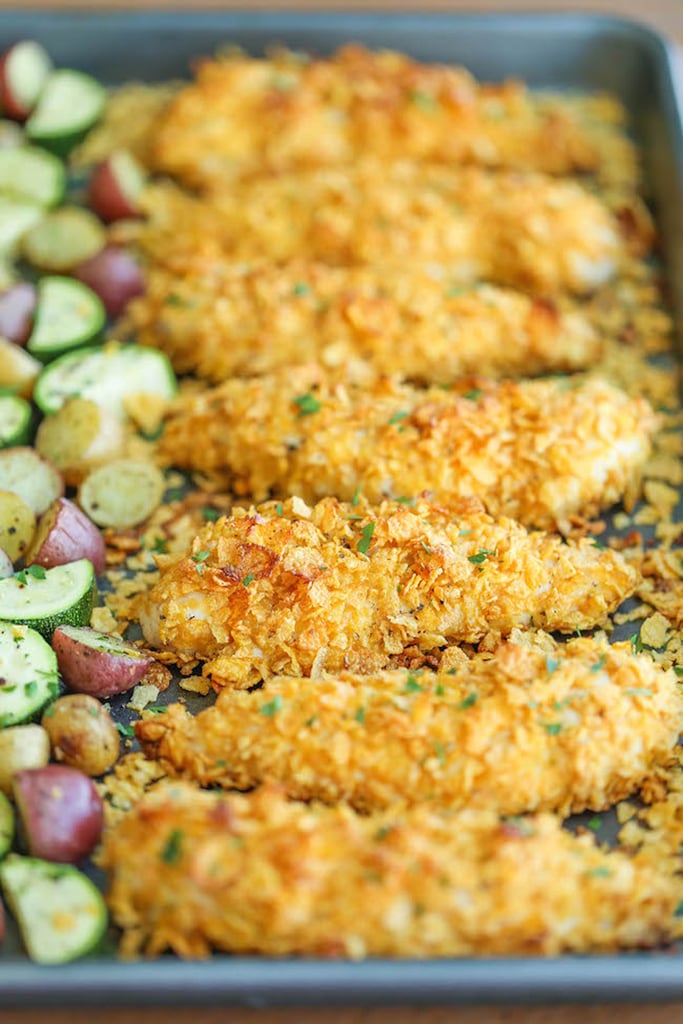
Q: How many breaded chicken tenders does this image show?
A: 7